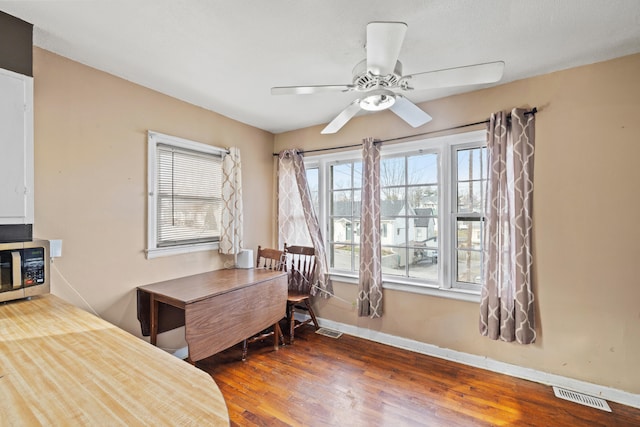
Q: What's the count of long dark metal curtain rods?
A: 1